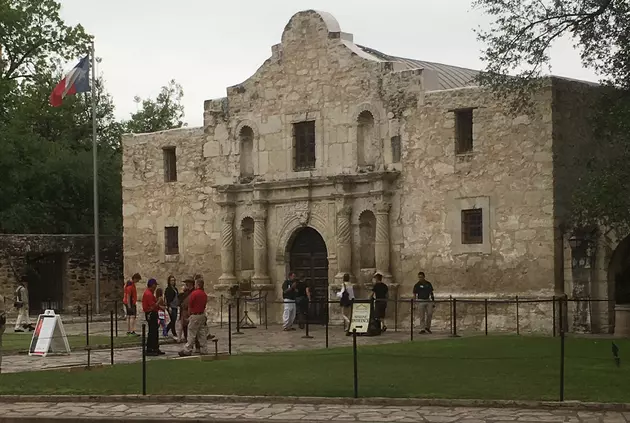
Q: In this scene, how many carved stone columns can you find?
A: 4